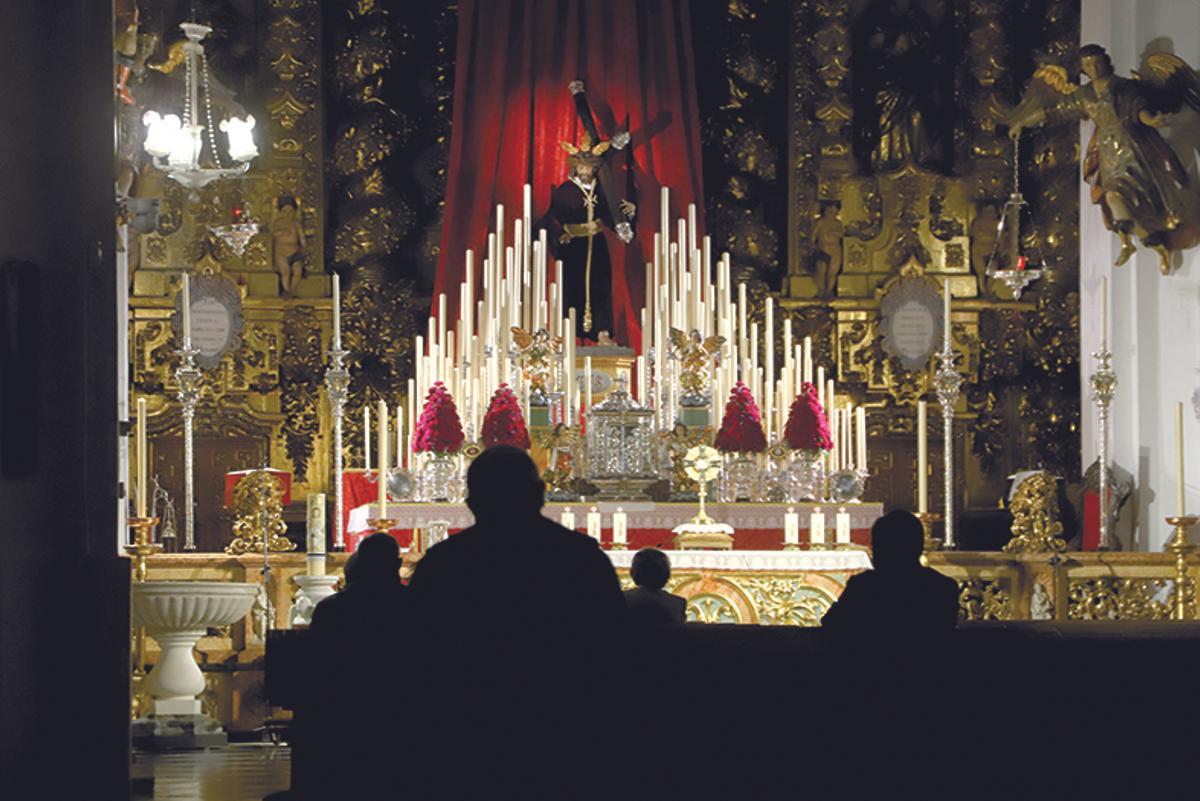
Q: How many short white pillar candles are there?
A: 6